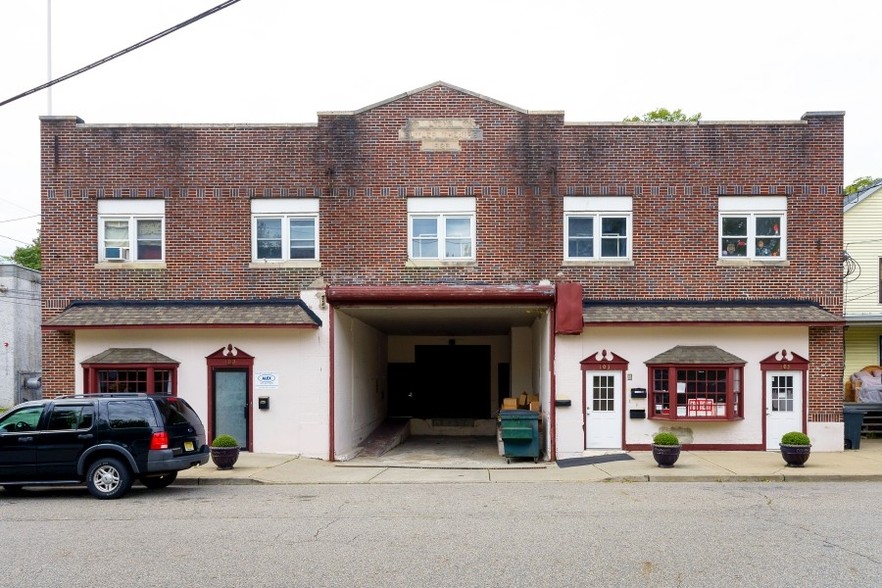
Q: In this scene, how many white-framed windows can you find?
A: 5